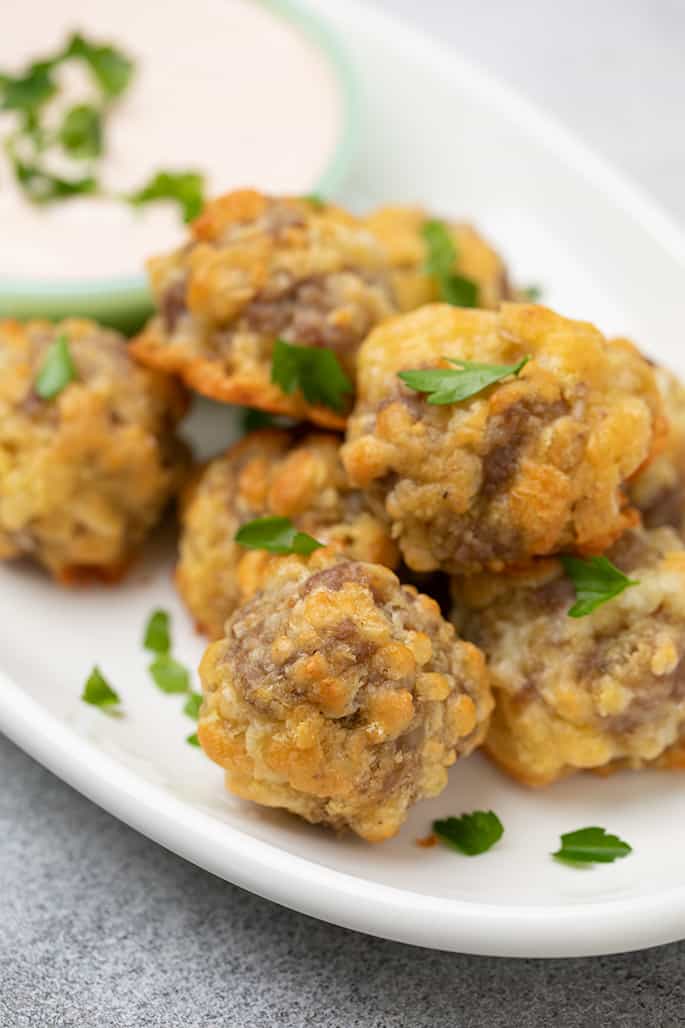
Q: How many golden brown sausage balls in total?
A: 8